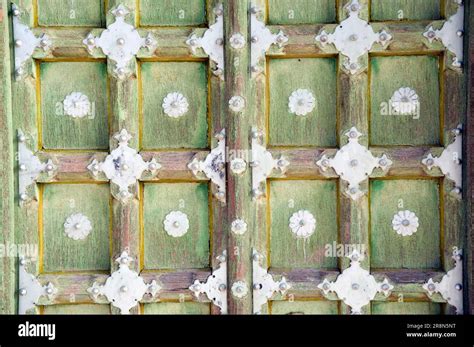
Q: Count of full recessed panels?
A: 8